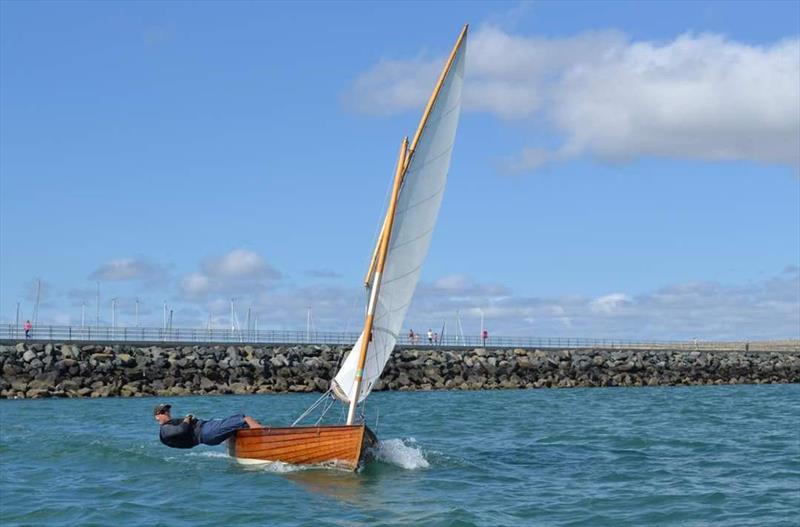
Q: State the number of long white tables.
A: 0